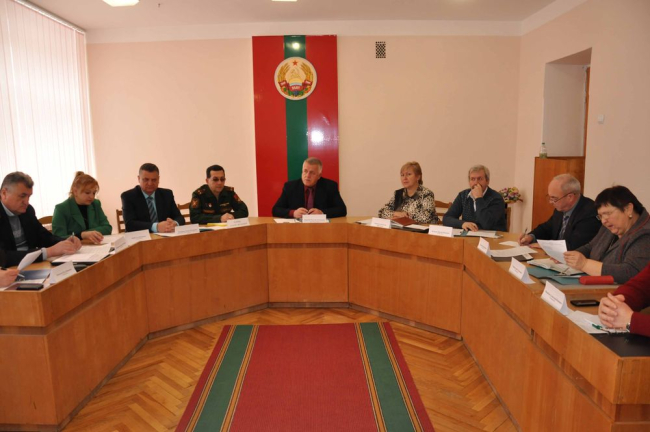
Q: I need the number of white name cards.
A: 11